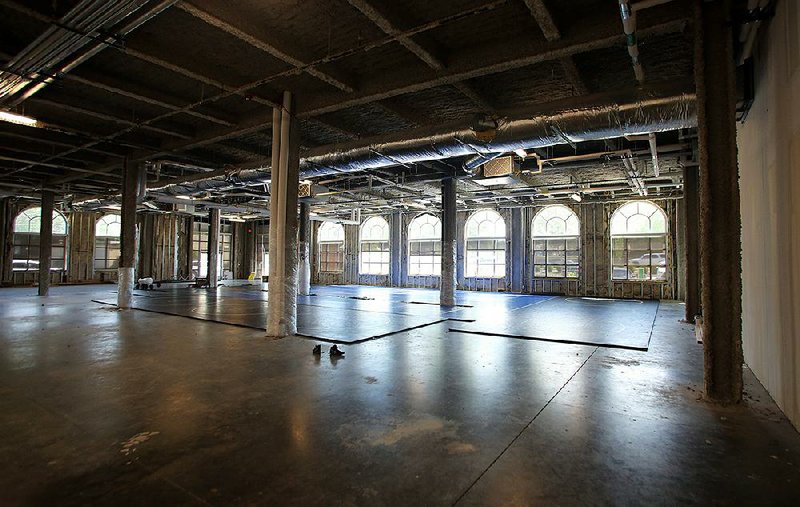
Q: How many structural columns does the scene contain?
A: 8